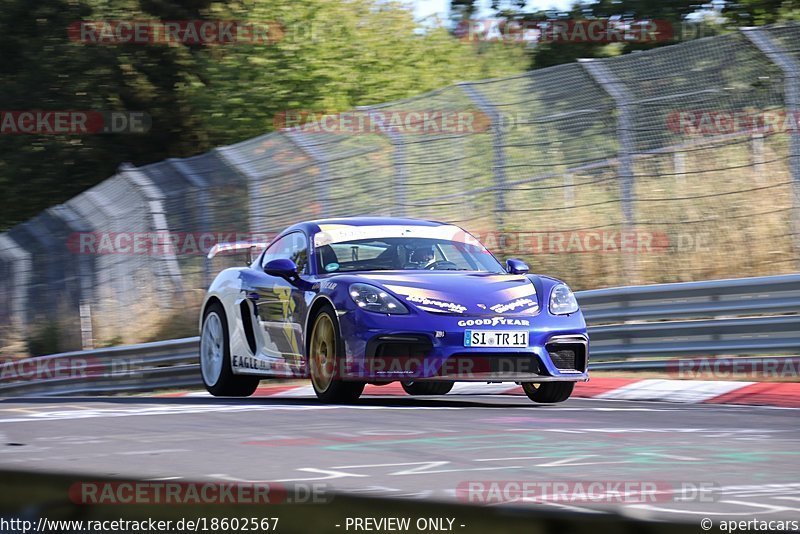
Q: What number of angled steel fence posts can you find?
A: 12